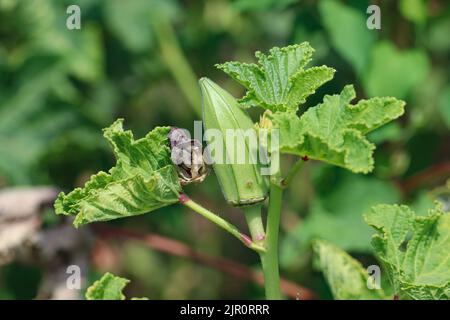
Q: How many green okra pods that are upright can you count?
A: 1